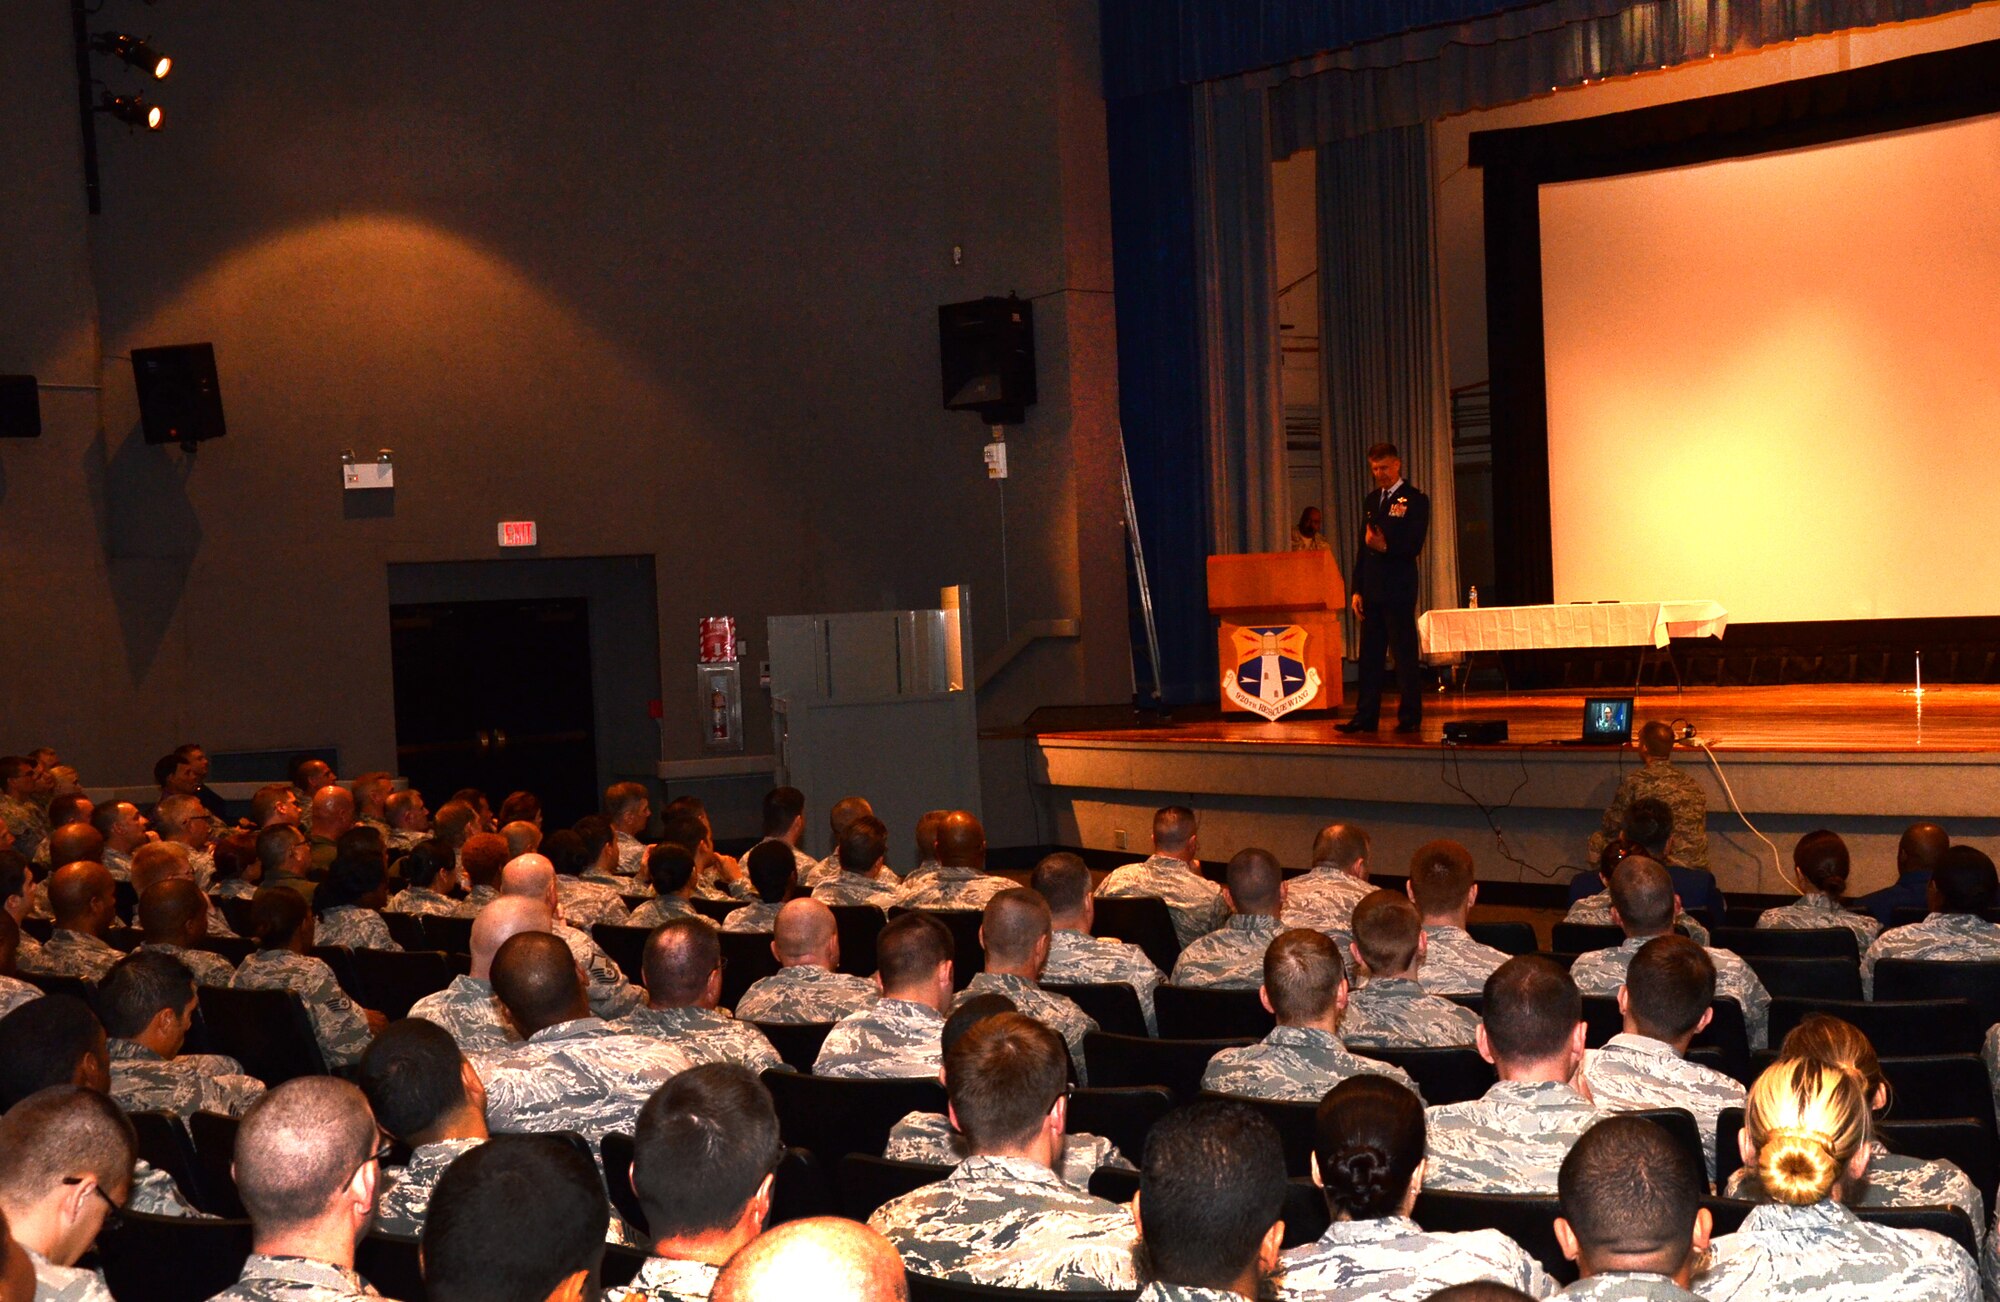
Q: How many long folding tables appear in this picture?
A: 1